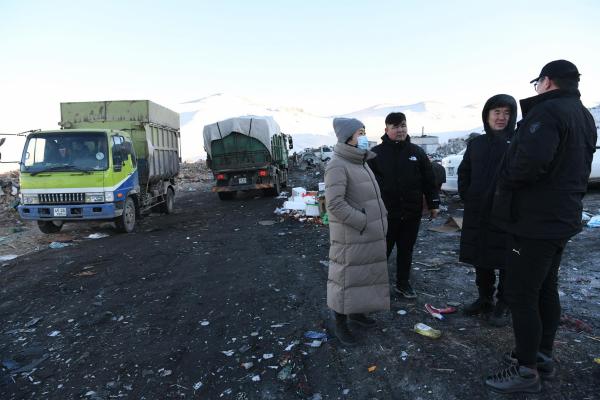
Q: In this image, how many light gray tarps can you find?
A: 1